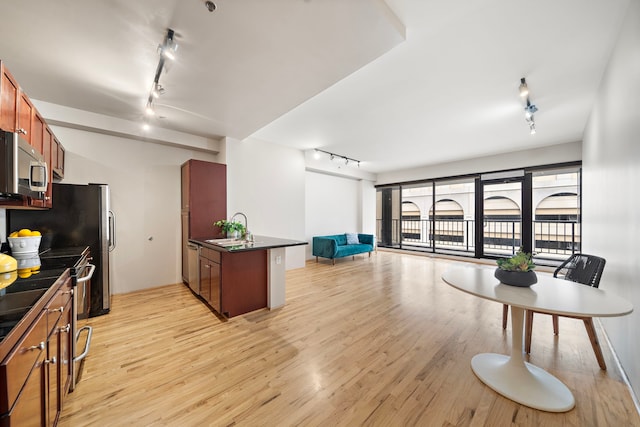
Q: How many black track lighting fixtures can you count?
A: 3